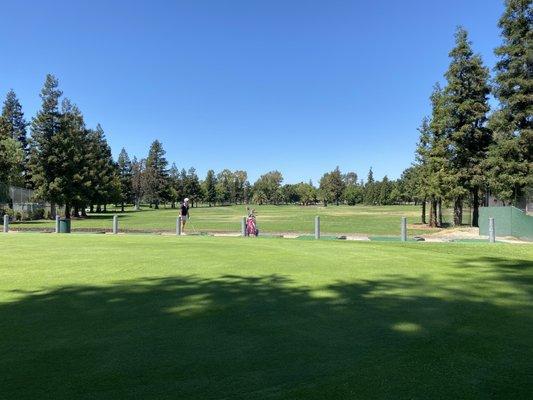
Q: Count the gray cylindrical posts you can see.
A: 8